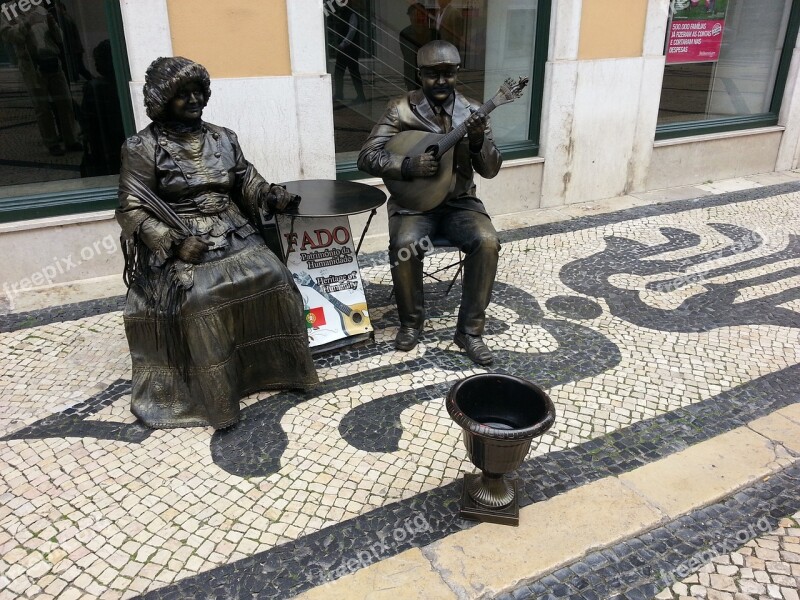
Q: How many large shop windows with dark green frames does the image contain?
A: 3